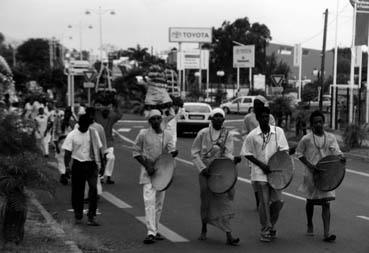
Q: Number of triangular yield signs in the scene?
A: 2